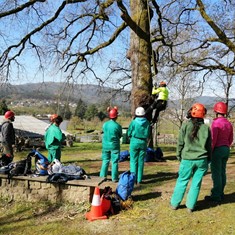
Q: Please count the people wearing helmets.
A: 7